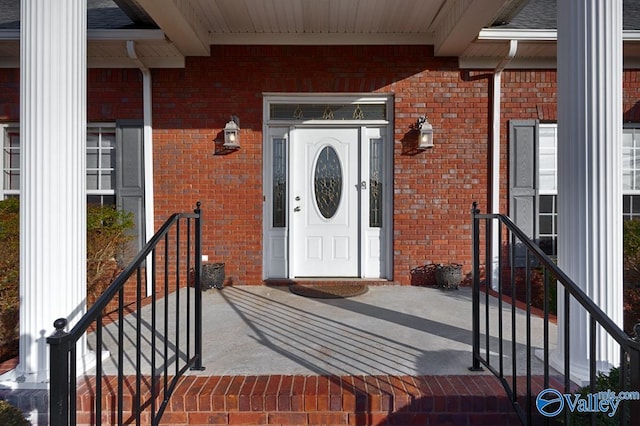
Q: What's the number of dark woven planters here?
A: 2